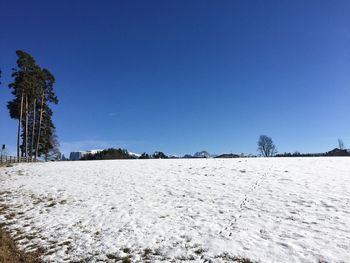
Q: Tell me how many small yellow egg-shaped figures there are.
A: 0